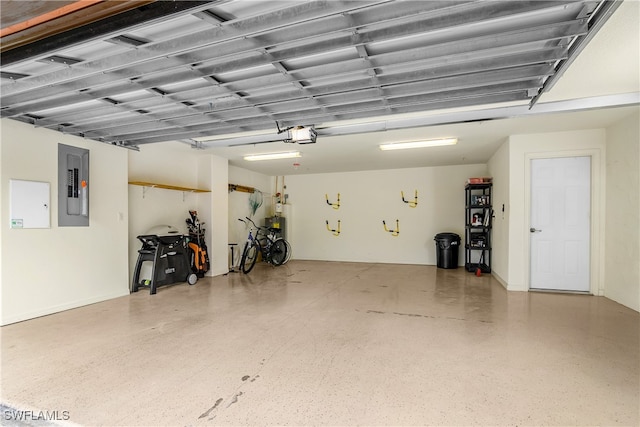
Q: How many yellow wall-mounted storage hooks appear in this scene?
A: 4